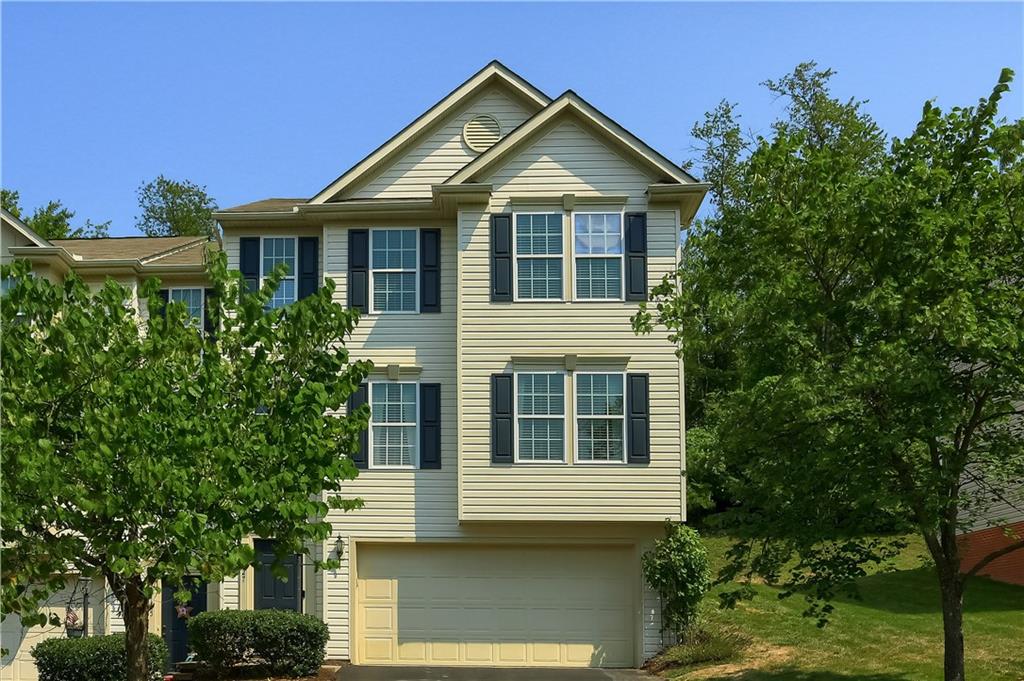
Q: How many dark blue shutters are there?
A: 12